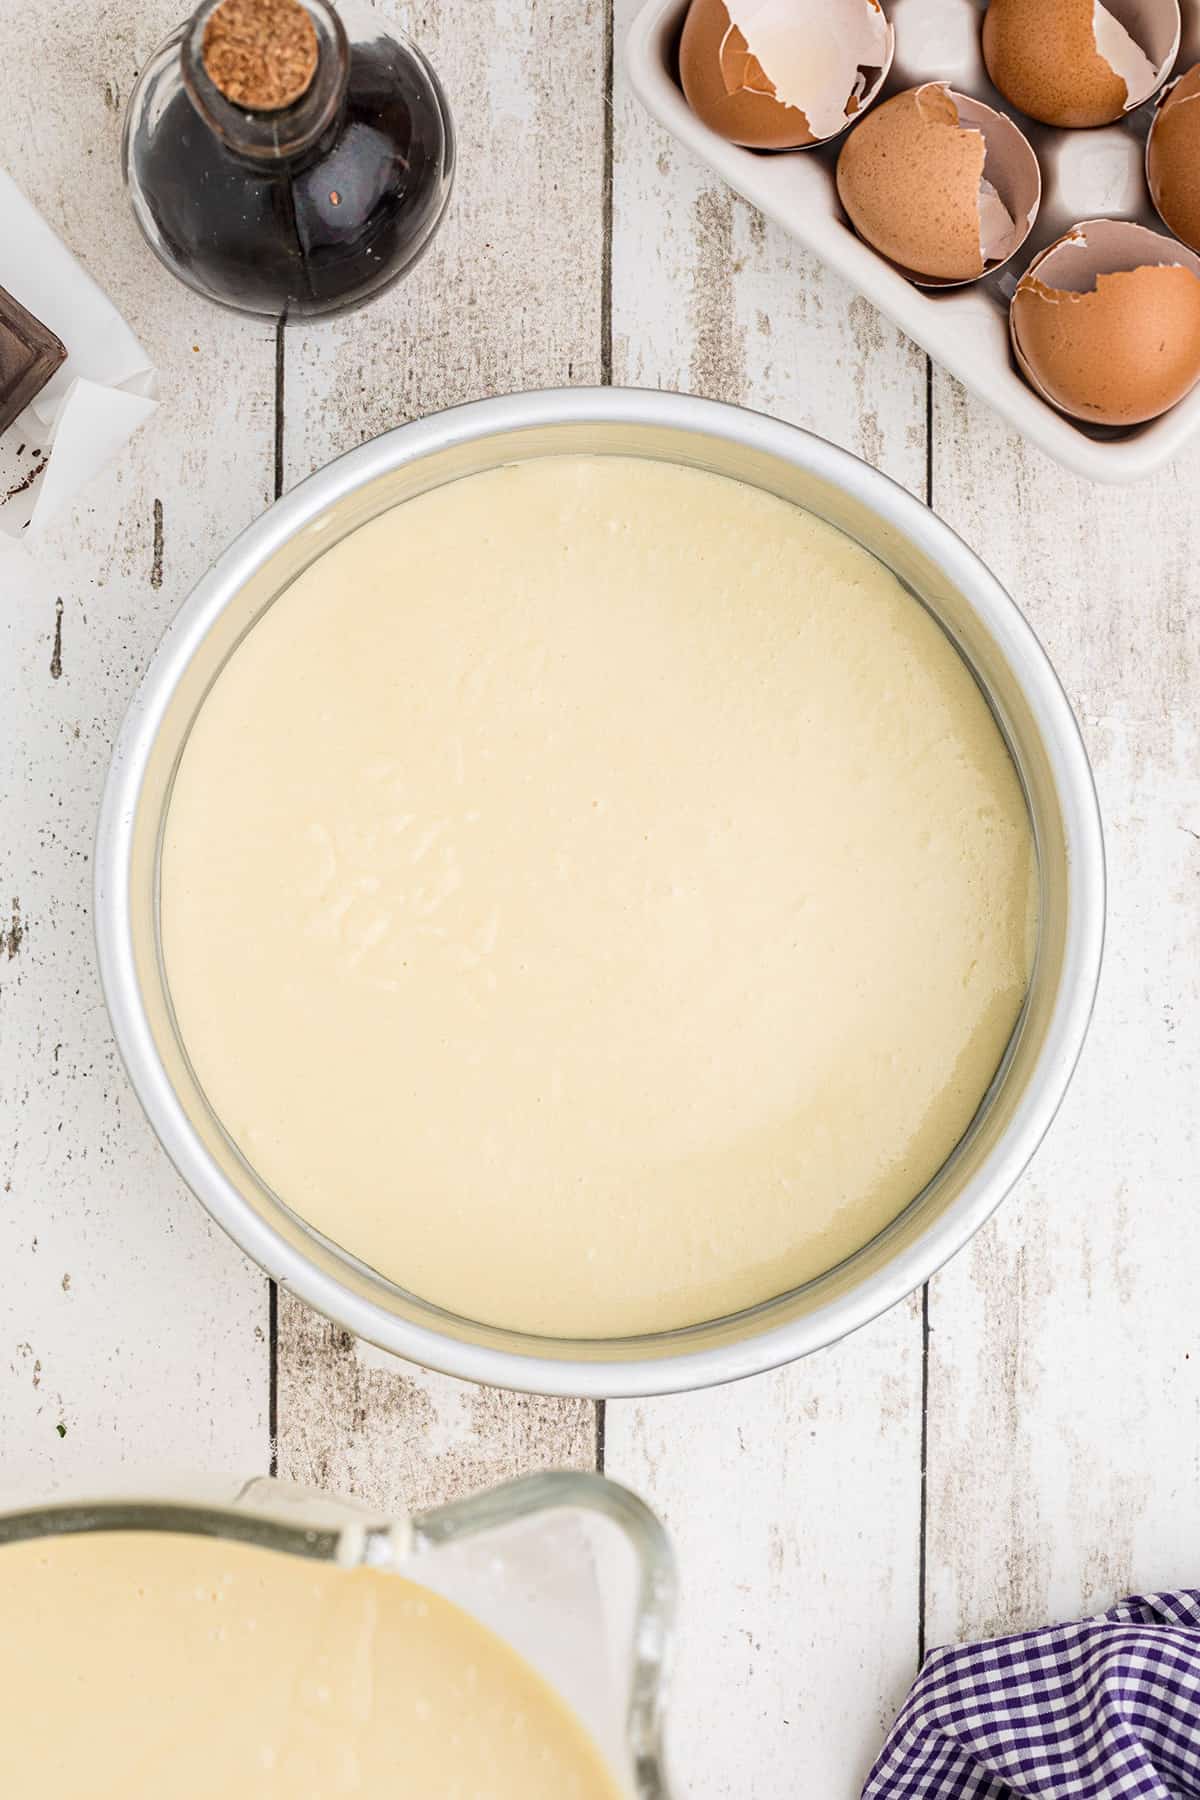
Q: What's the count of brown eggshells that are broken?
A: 5